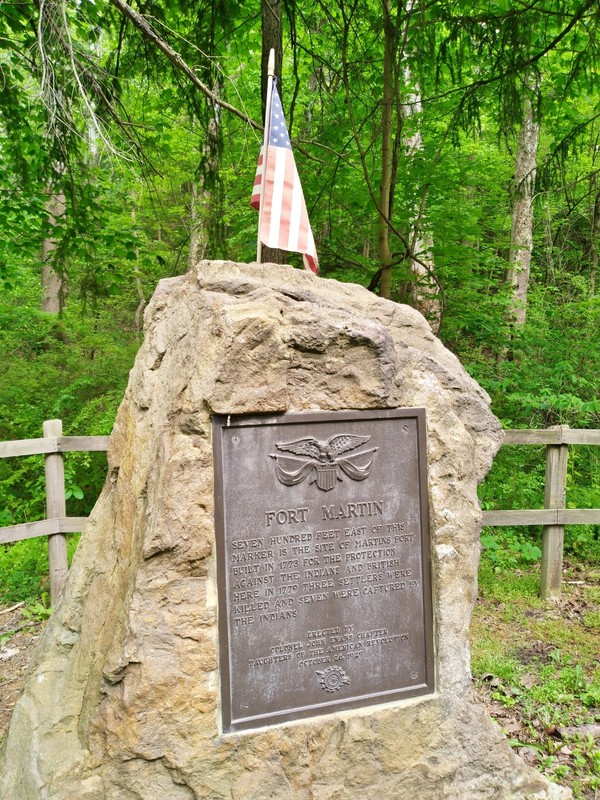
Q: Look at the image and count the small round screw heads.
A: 4